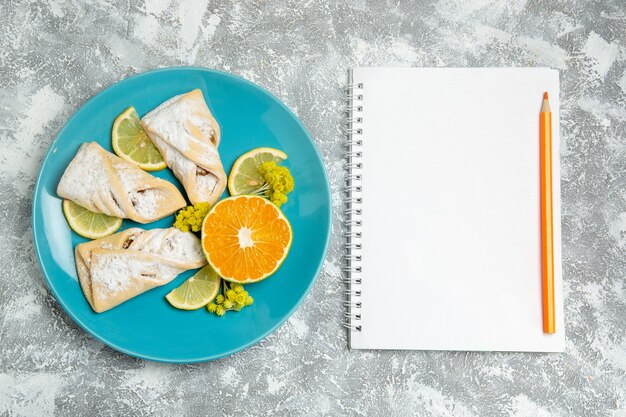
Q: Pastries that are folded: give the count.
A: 3